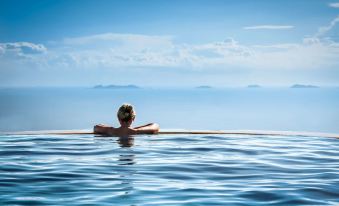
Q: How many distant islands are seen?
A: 4